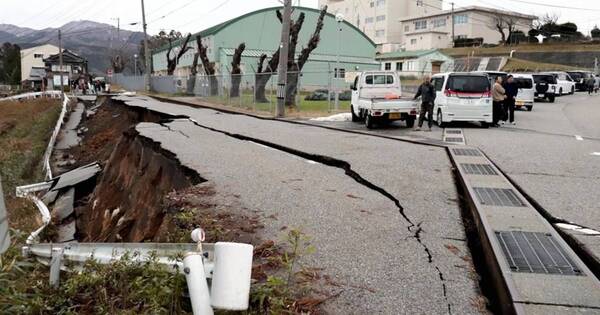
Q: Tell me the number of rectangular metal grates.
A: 6